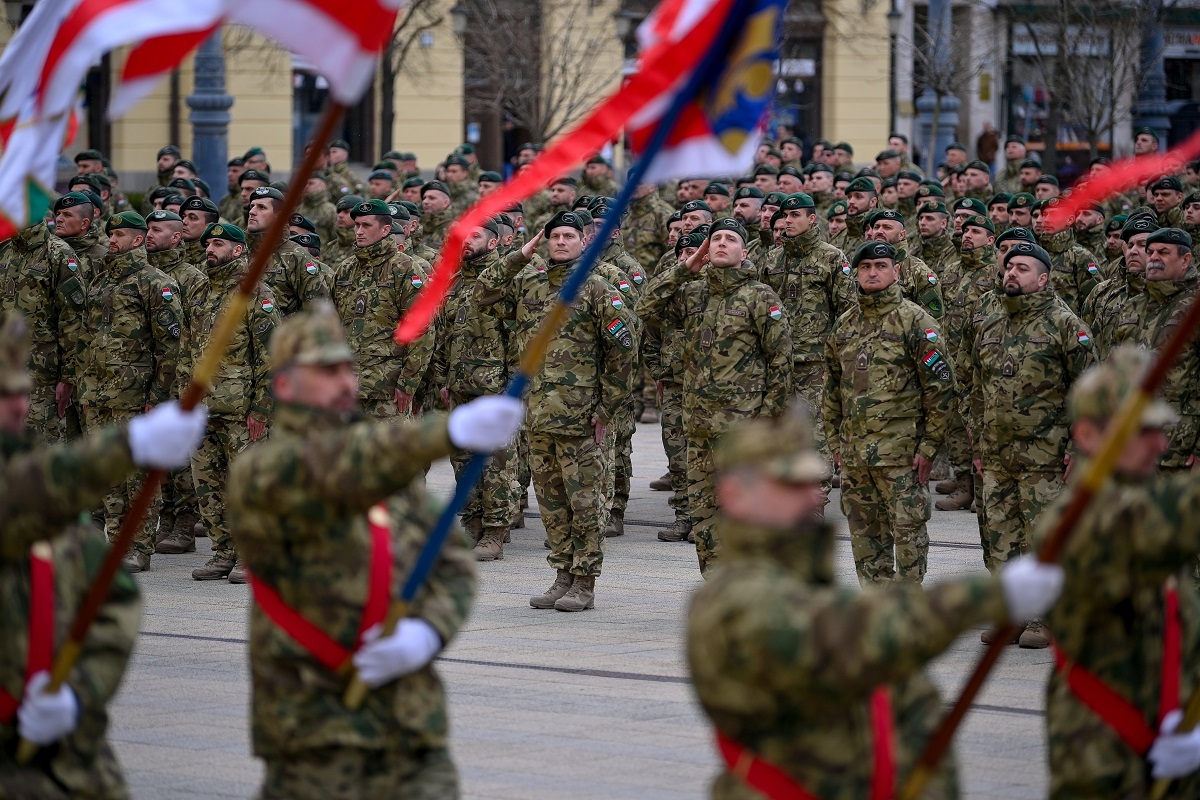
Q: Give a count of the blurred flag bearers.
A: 4